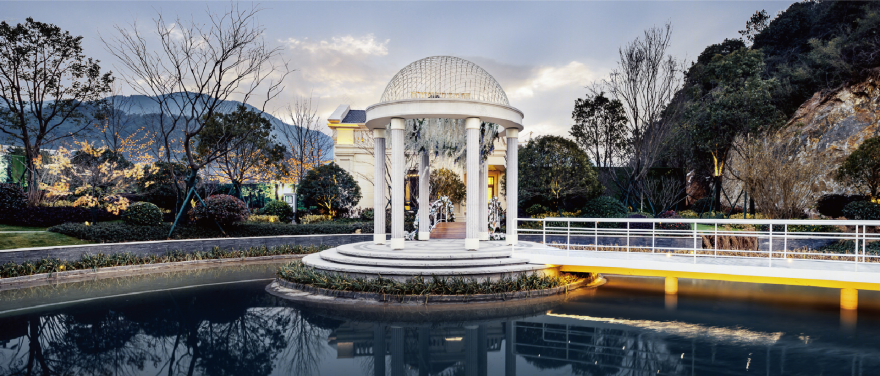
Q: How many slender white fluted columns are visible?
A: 6